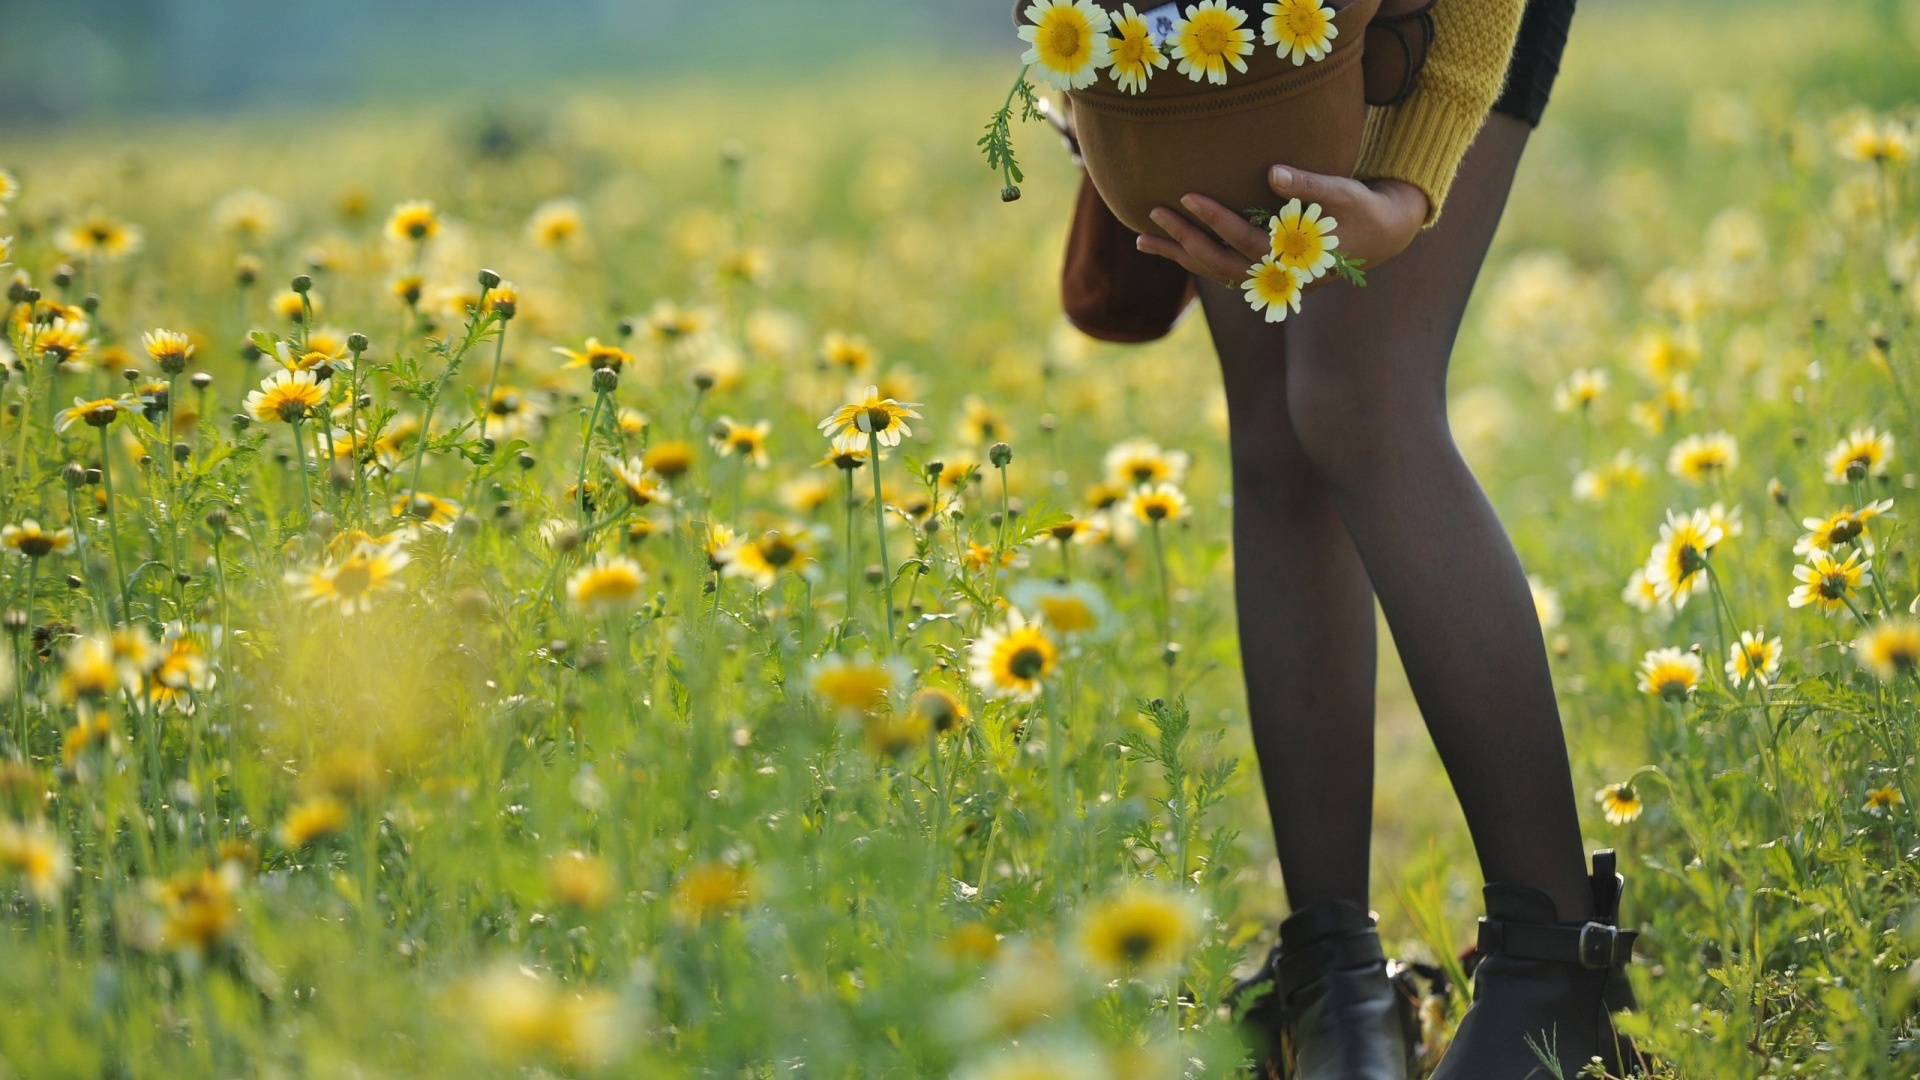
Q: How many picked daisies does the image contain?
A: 6